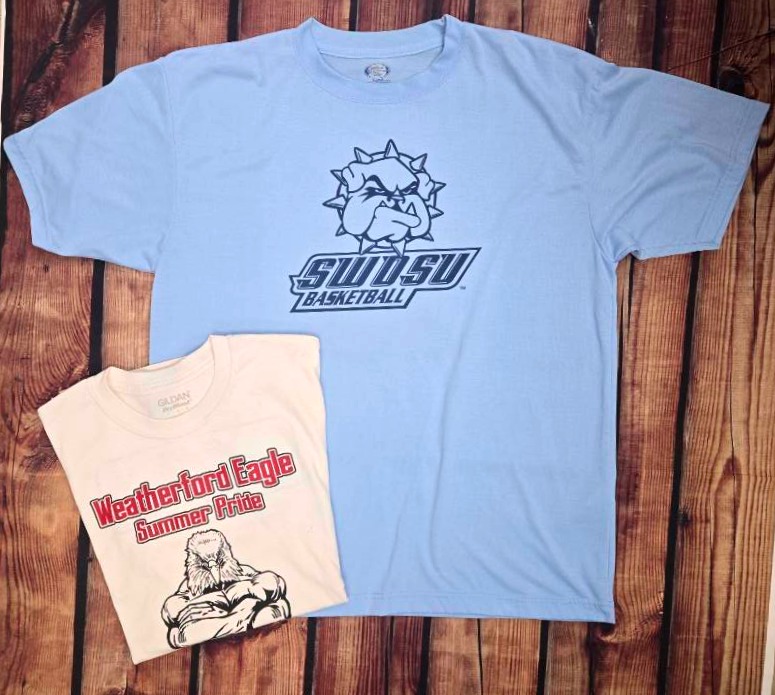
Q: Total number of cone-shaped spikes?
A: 11